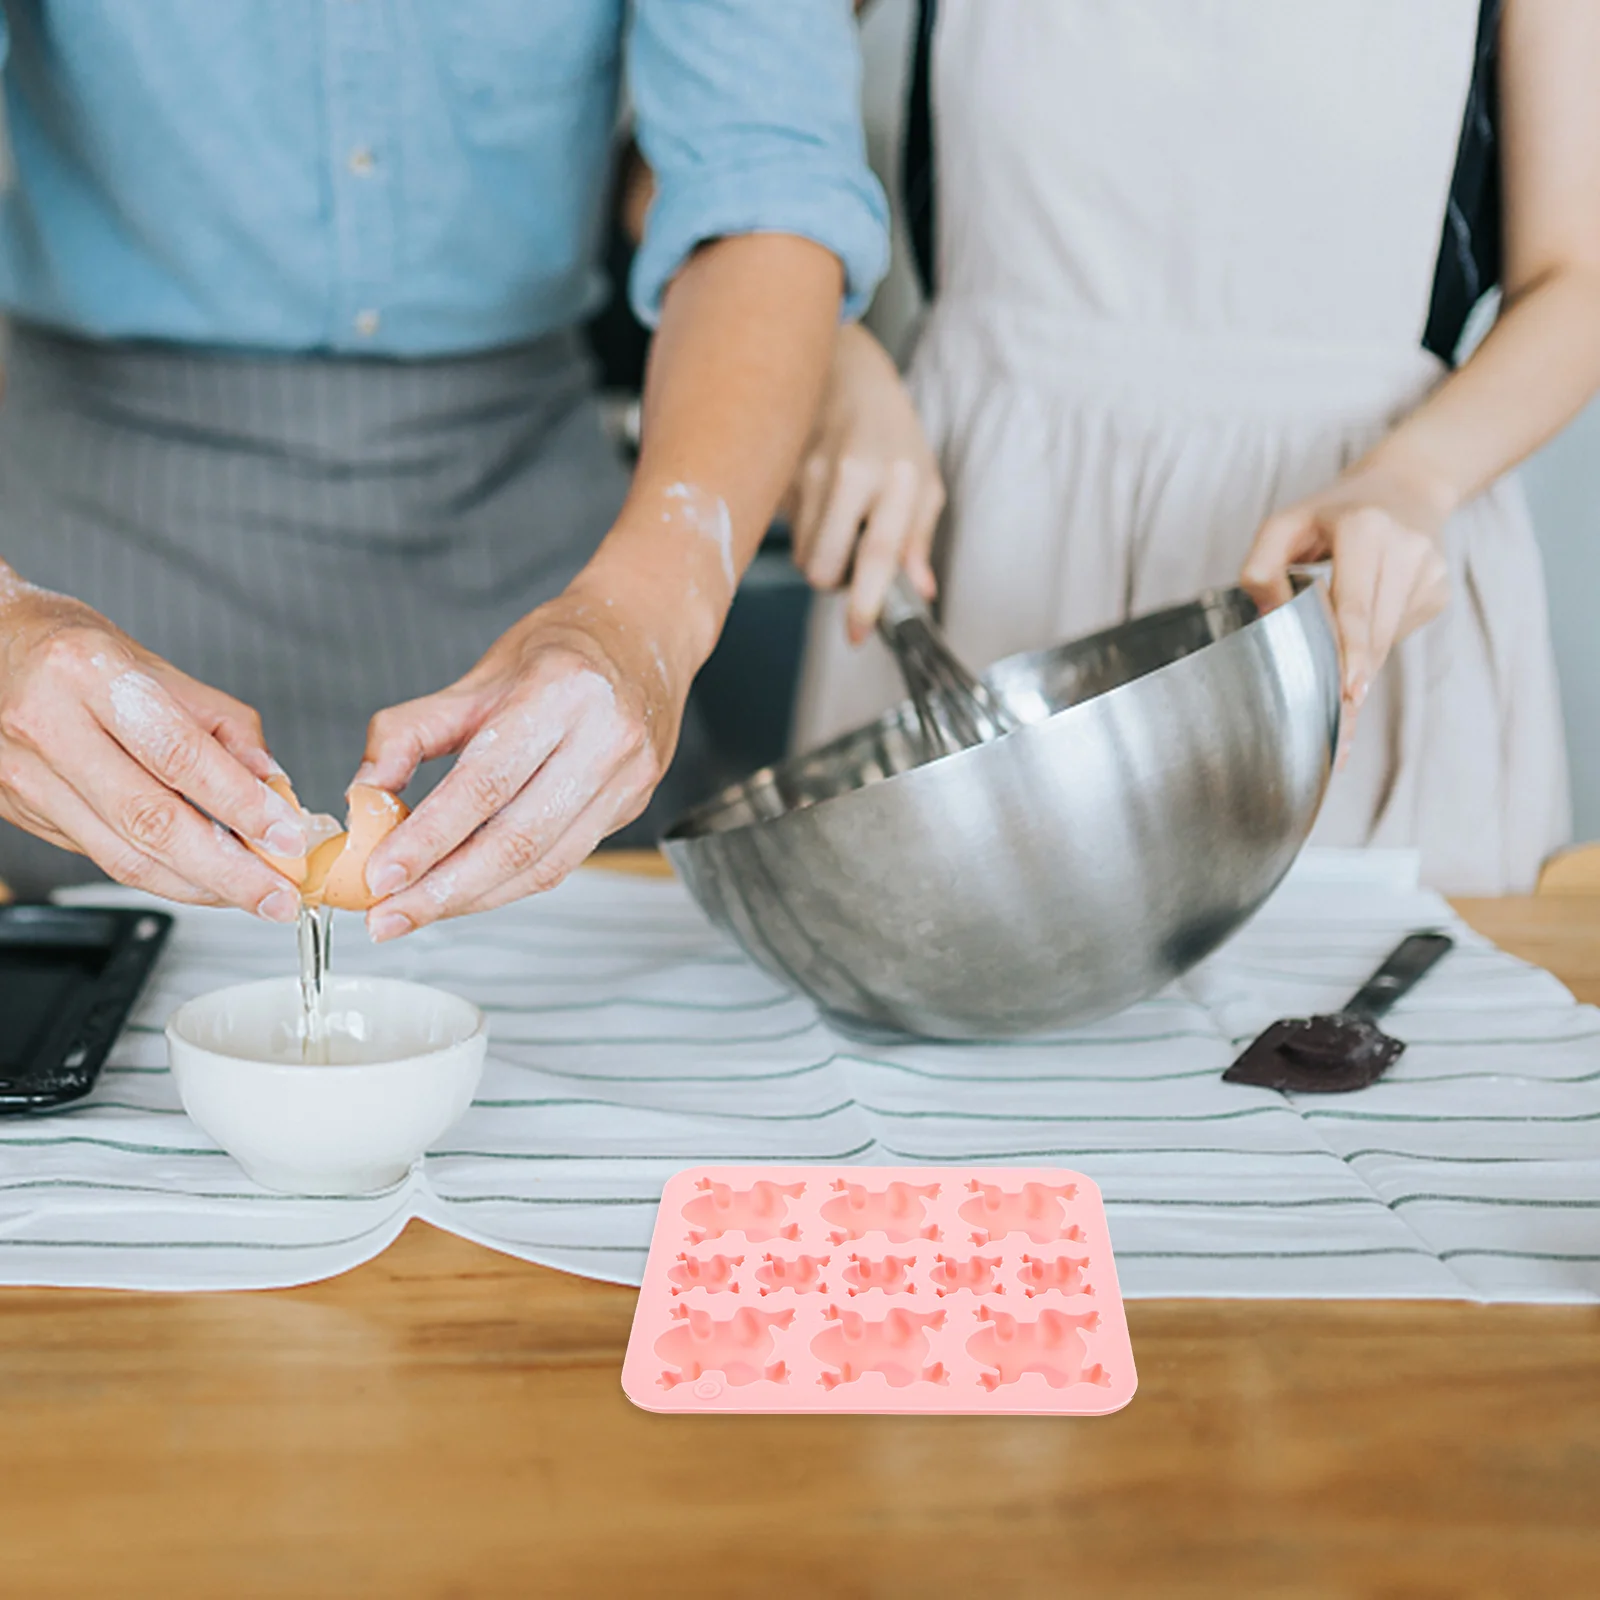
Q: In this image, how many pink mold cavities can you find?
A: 11